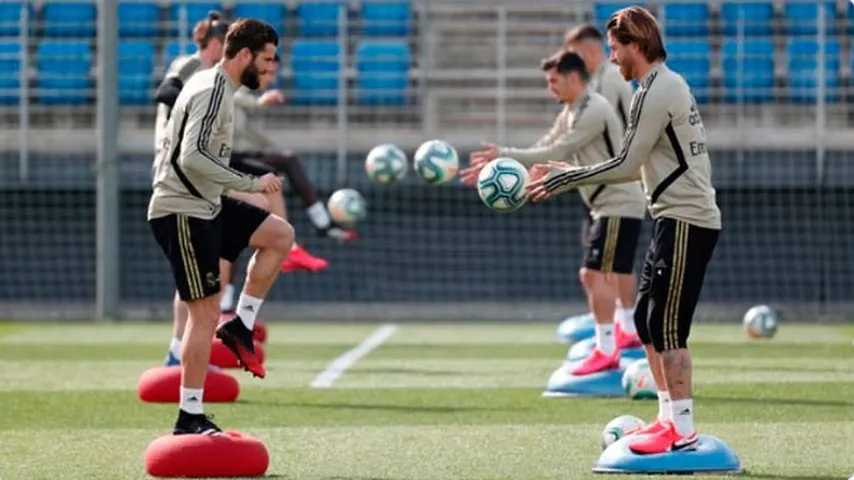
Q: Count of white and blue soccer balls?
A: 7